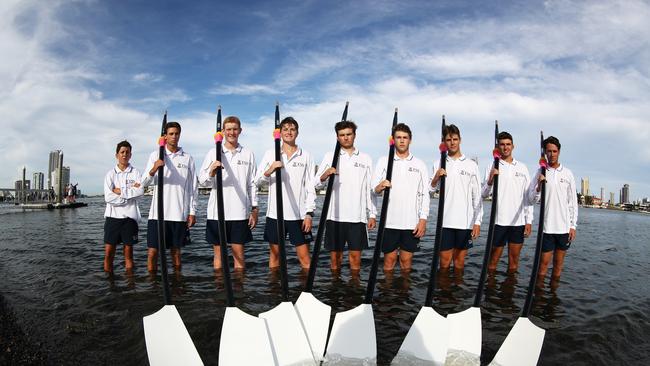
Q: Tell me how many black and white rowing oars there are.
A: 8